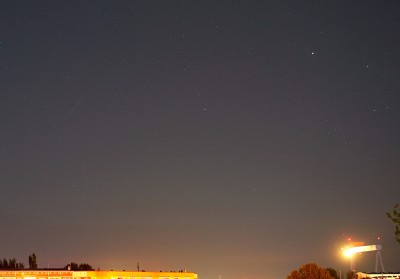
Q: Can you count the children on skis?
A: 0